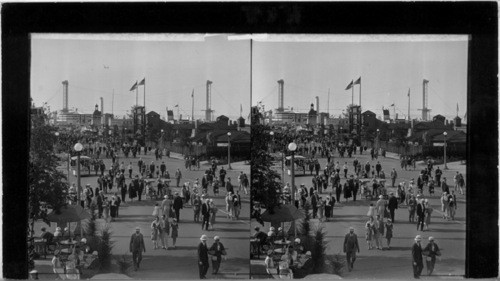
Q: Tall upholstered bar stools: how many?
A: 0